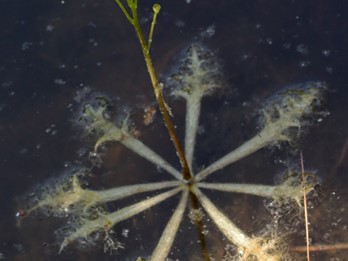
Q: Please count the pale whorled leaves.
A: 8